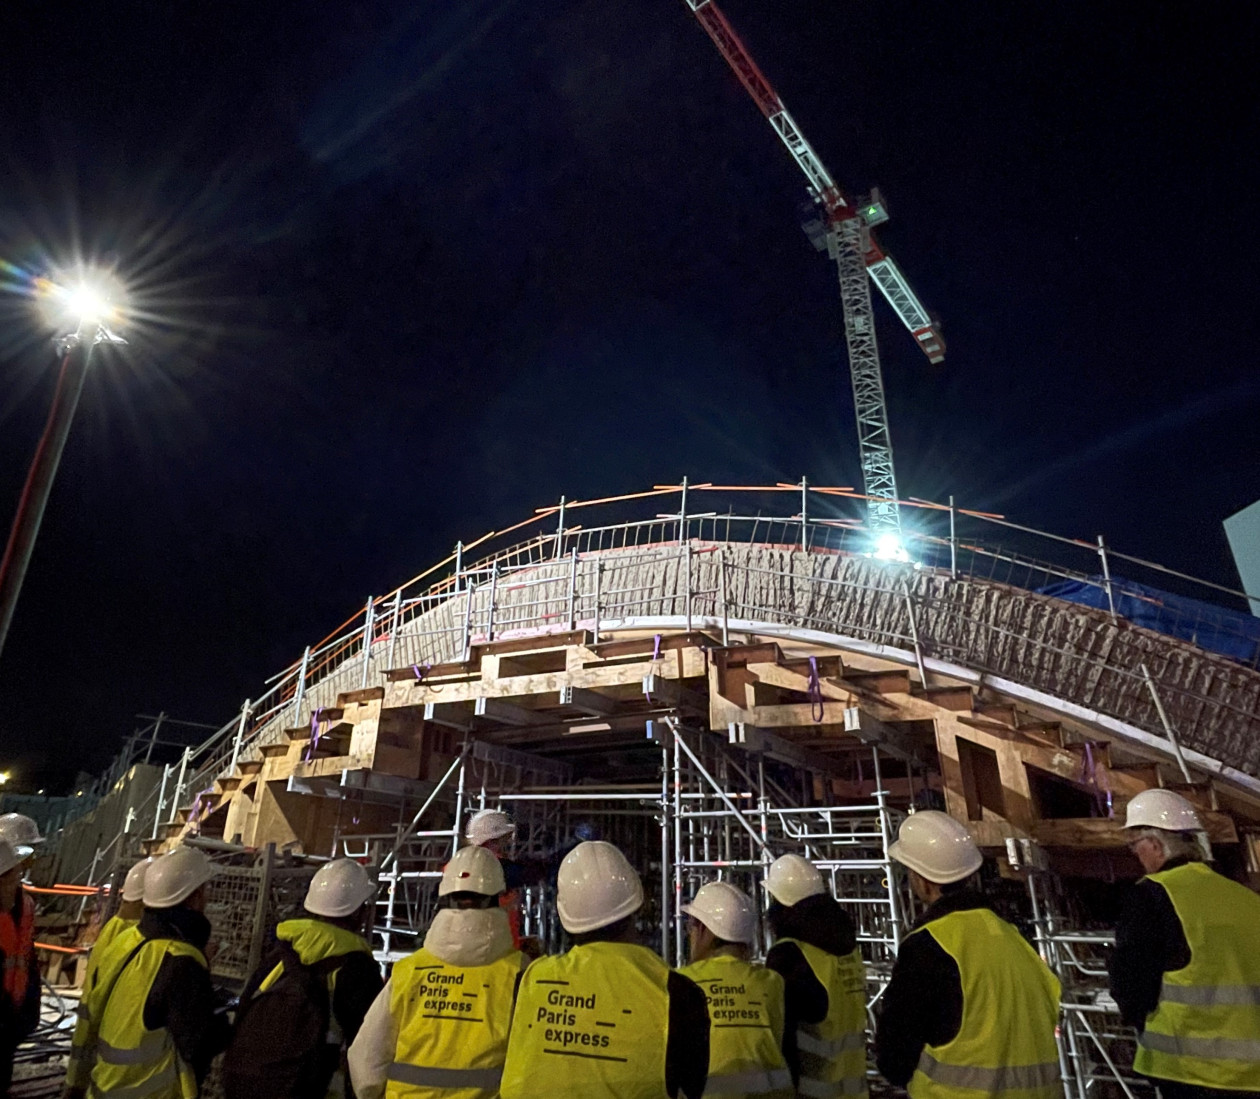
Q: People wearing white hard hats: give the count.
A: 12